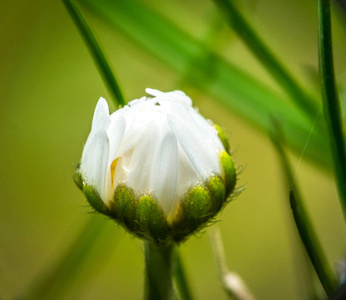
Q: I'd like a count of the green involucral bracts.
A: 8